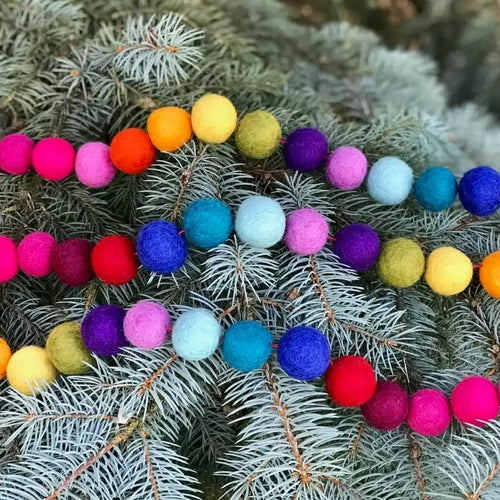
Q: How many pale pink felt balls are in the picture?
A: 4